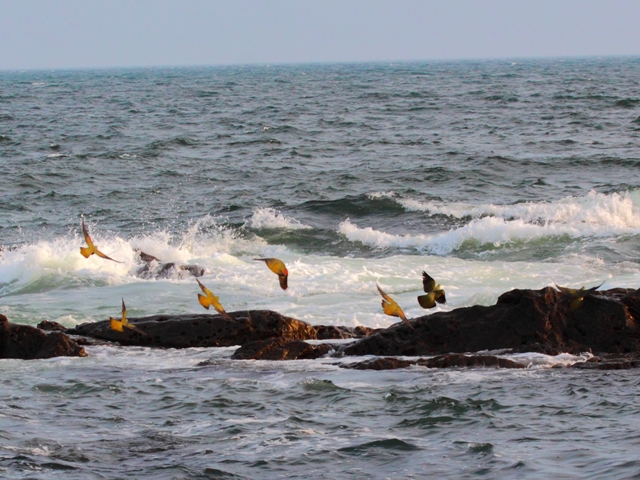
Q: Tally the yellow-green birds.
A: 7